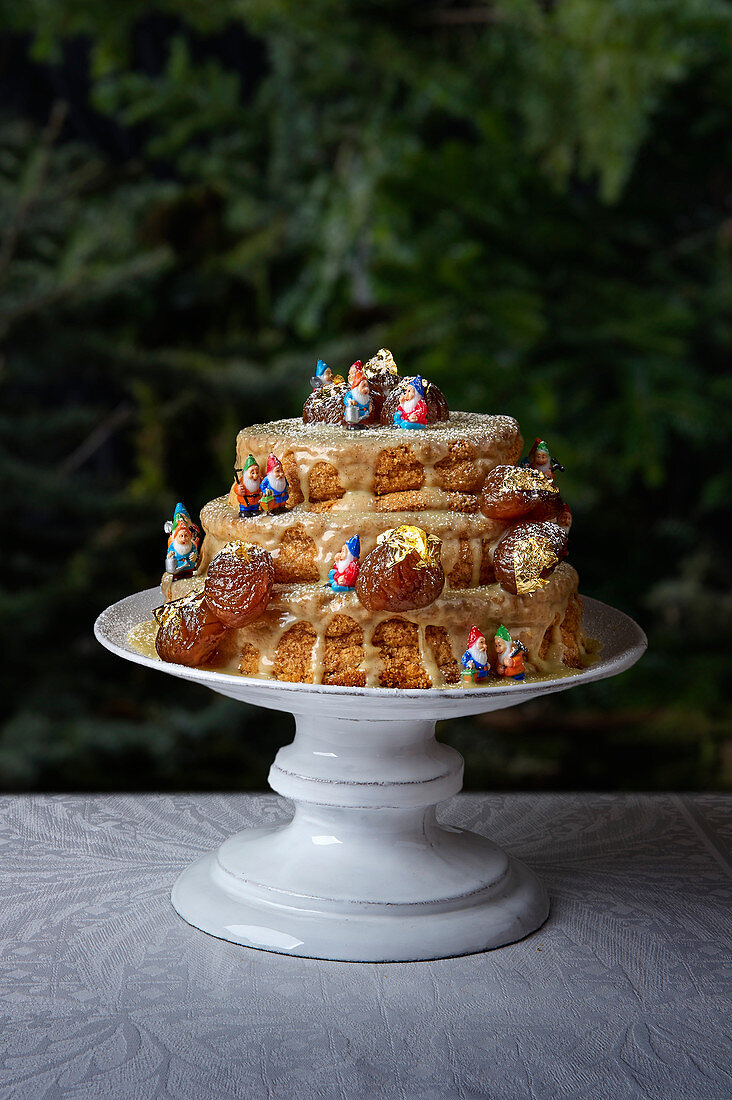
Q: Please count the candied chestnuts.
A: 8